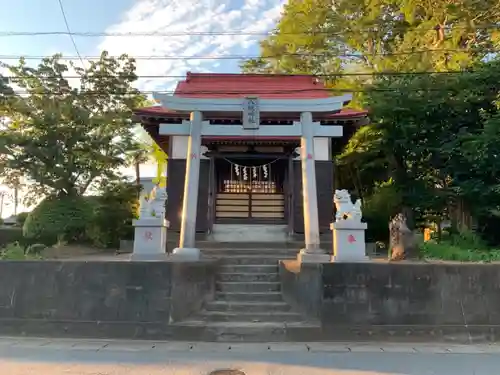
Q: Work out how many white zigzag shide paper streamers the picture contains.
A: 4